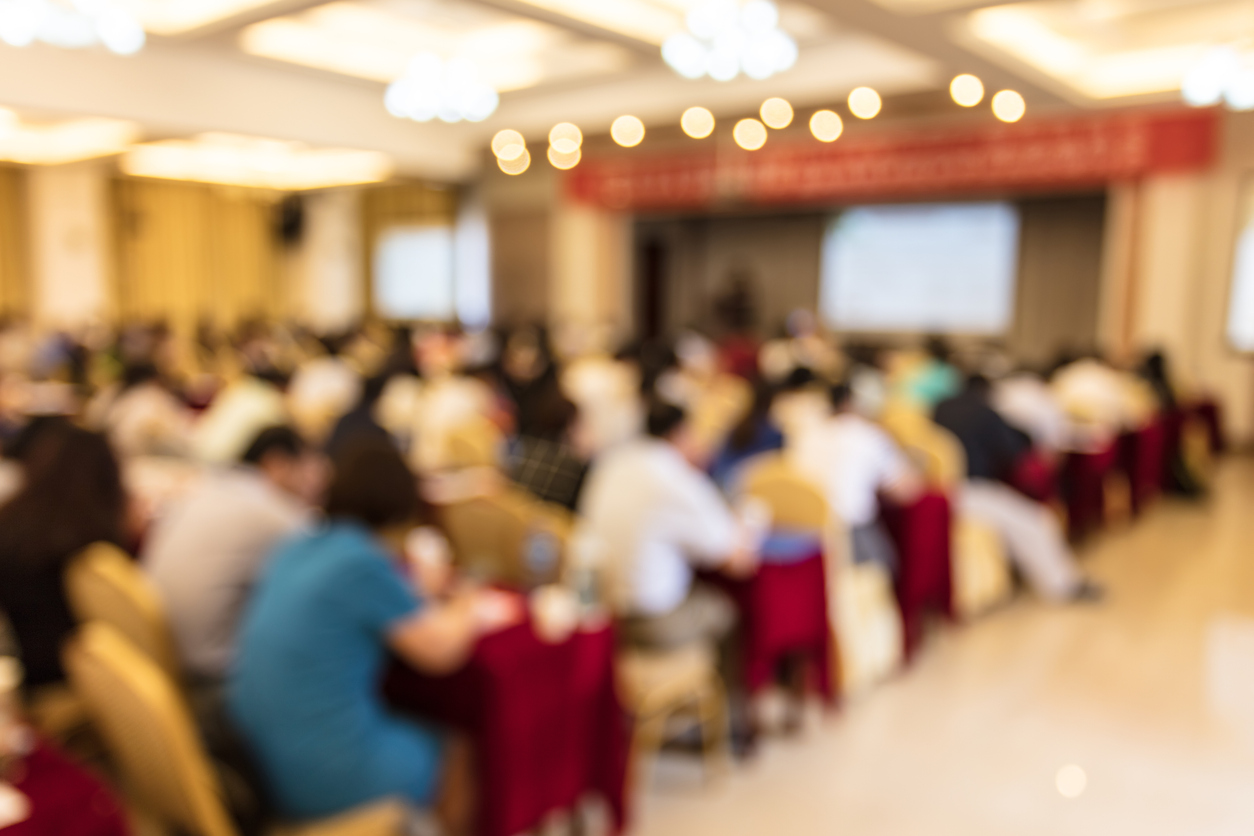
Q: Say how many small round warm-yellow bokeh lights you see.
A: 12